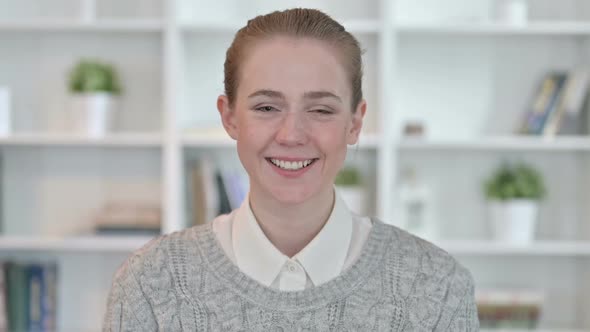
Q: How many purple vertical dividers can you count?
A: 0